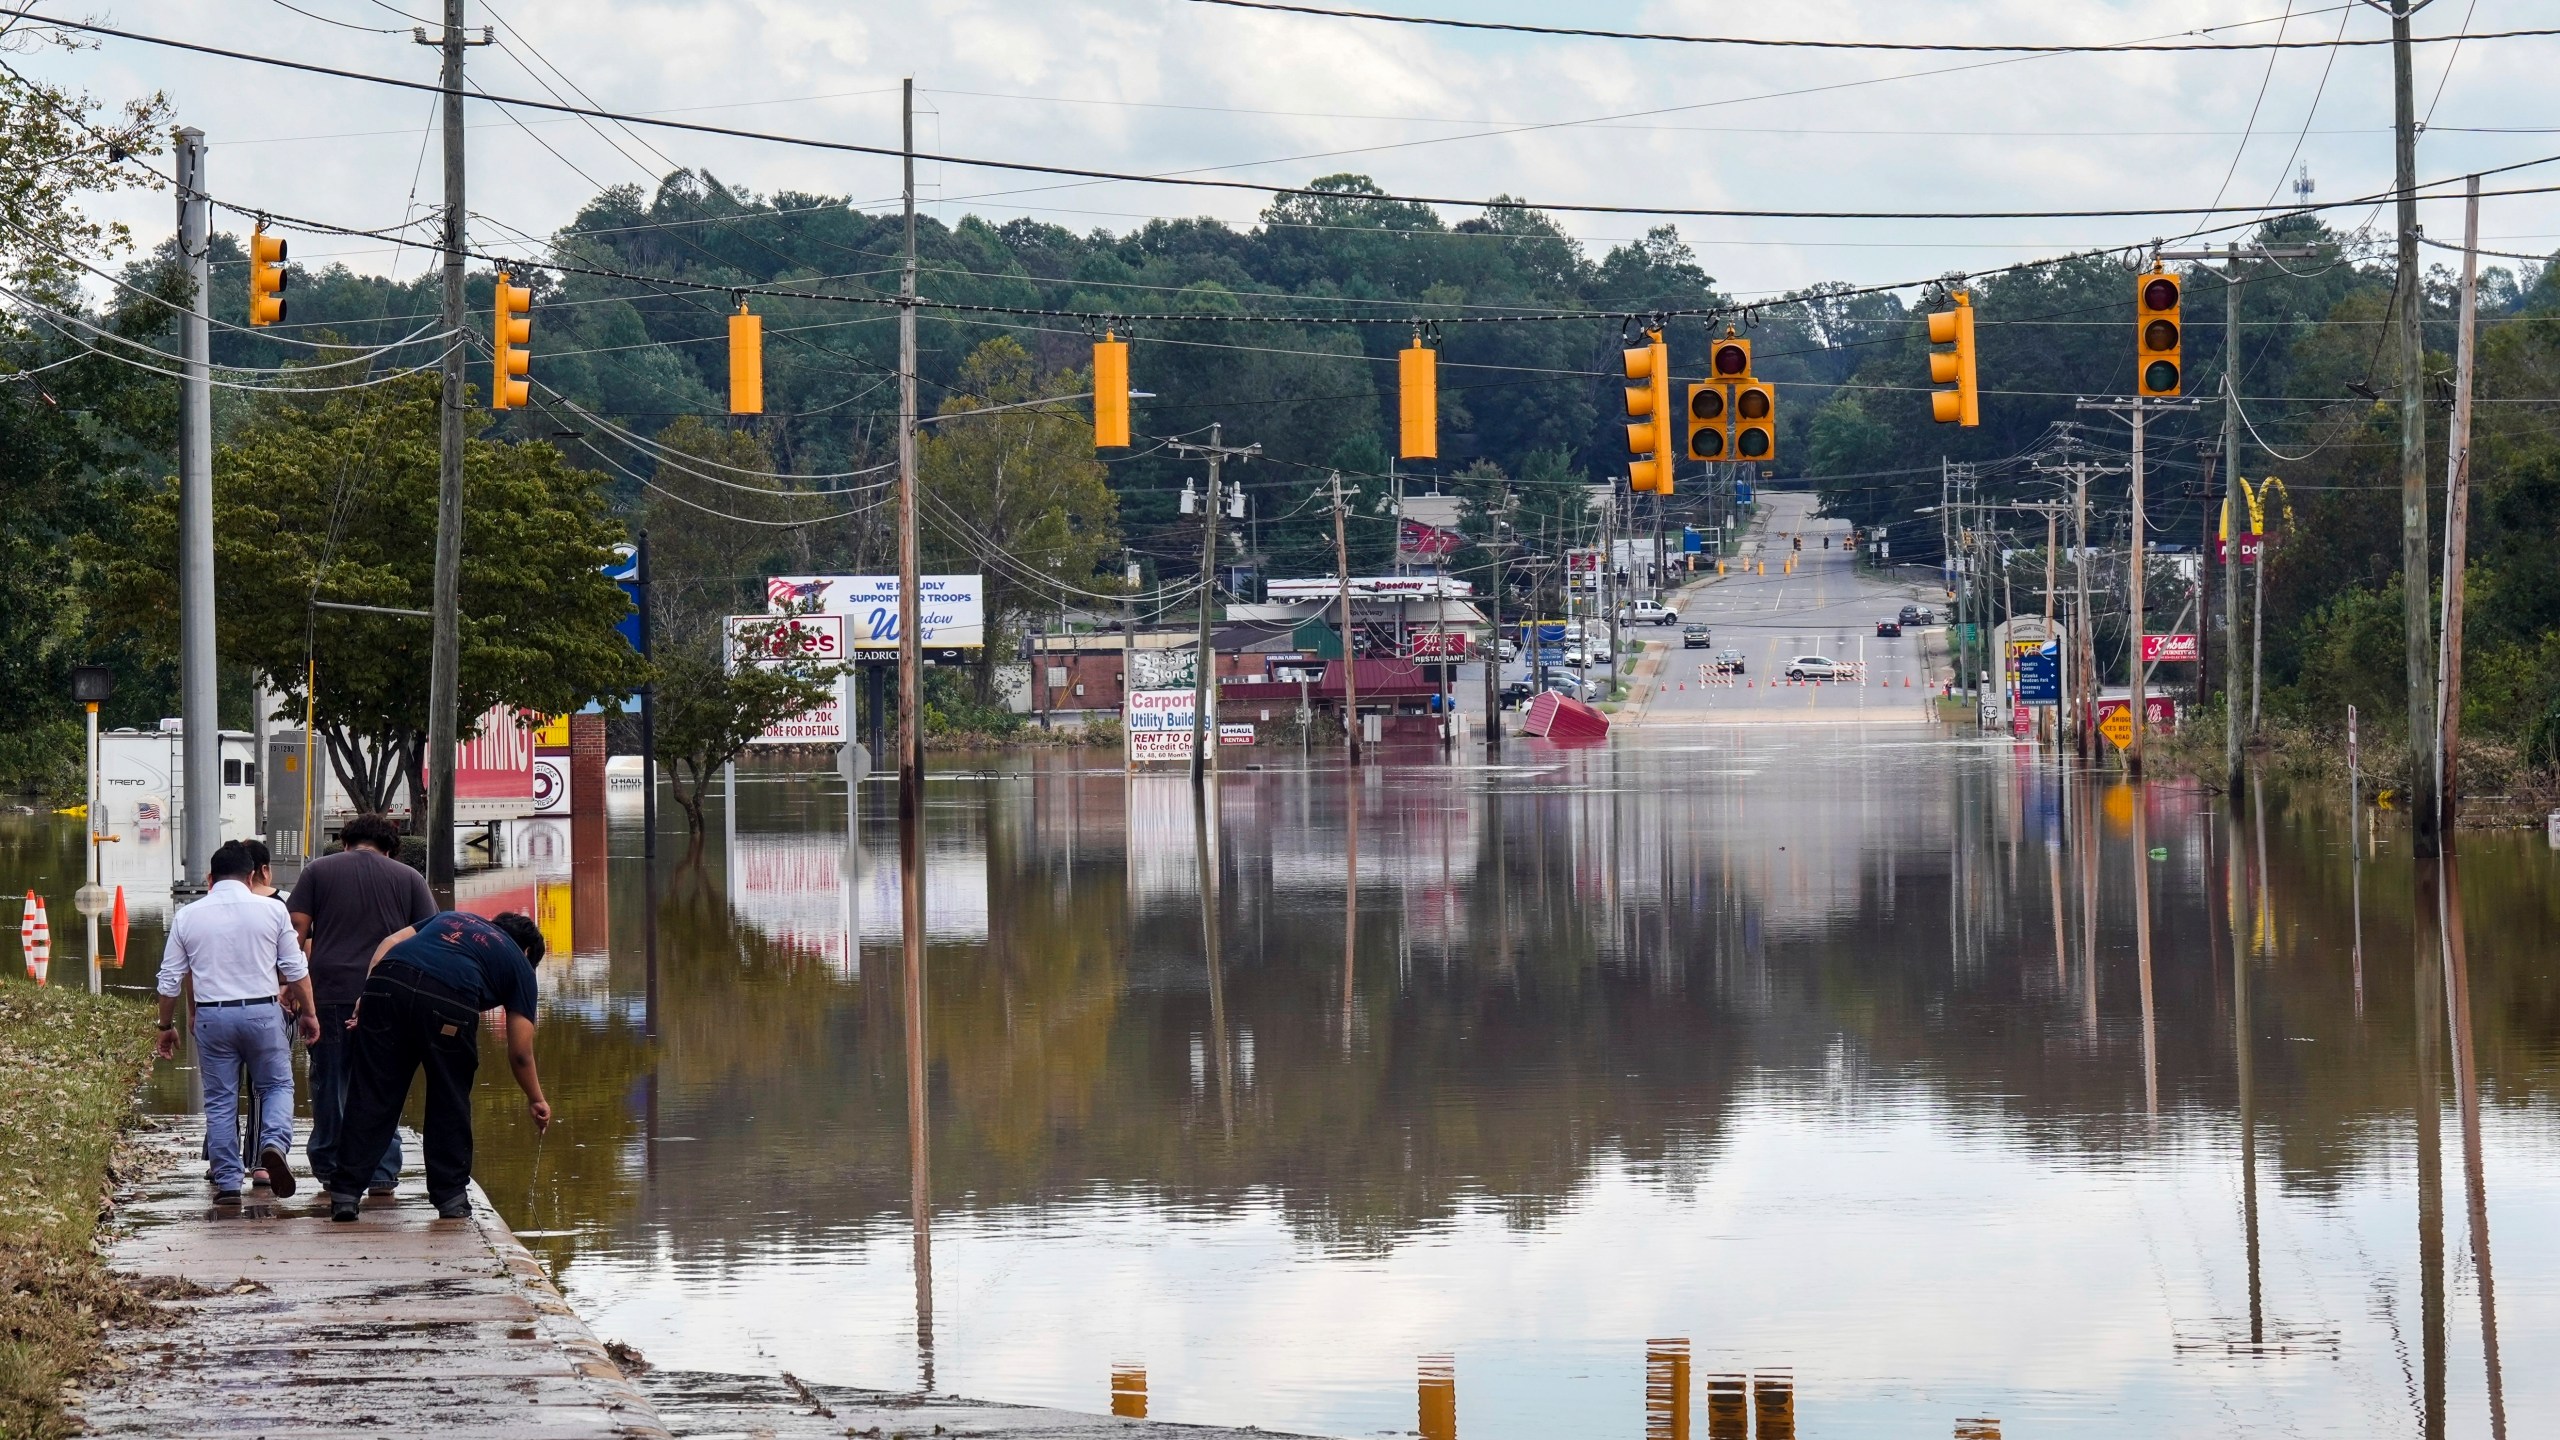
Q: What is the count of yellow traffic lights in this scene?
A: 9